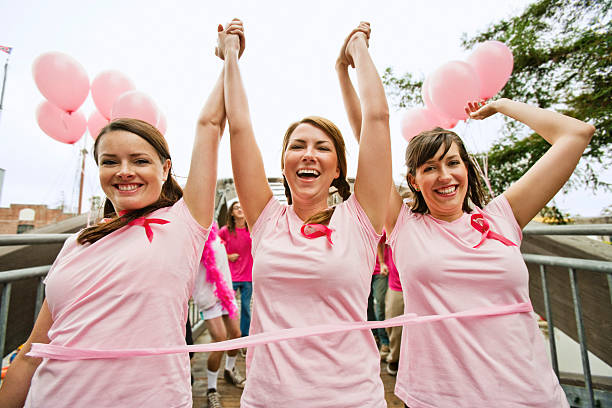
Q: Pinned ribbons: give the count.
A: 3